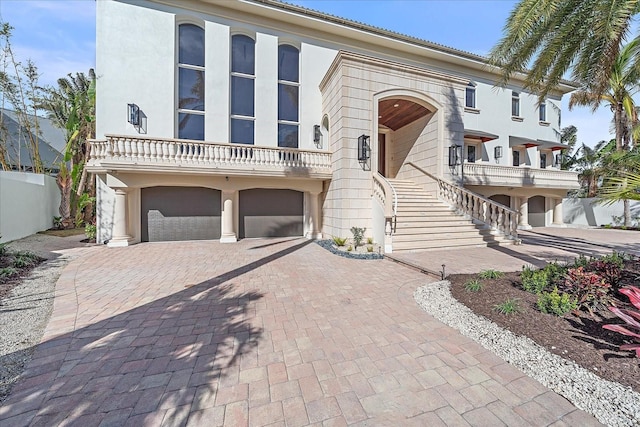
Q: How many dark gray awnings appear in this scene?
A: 3